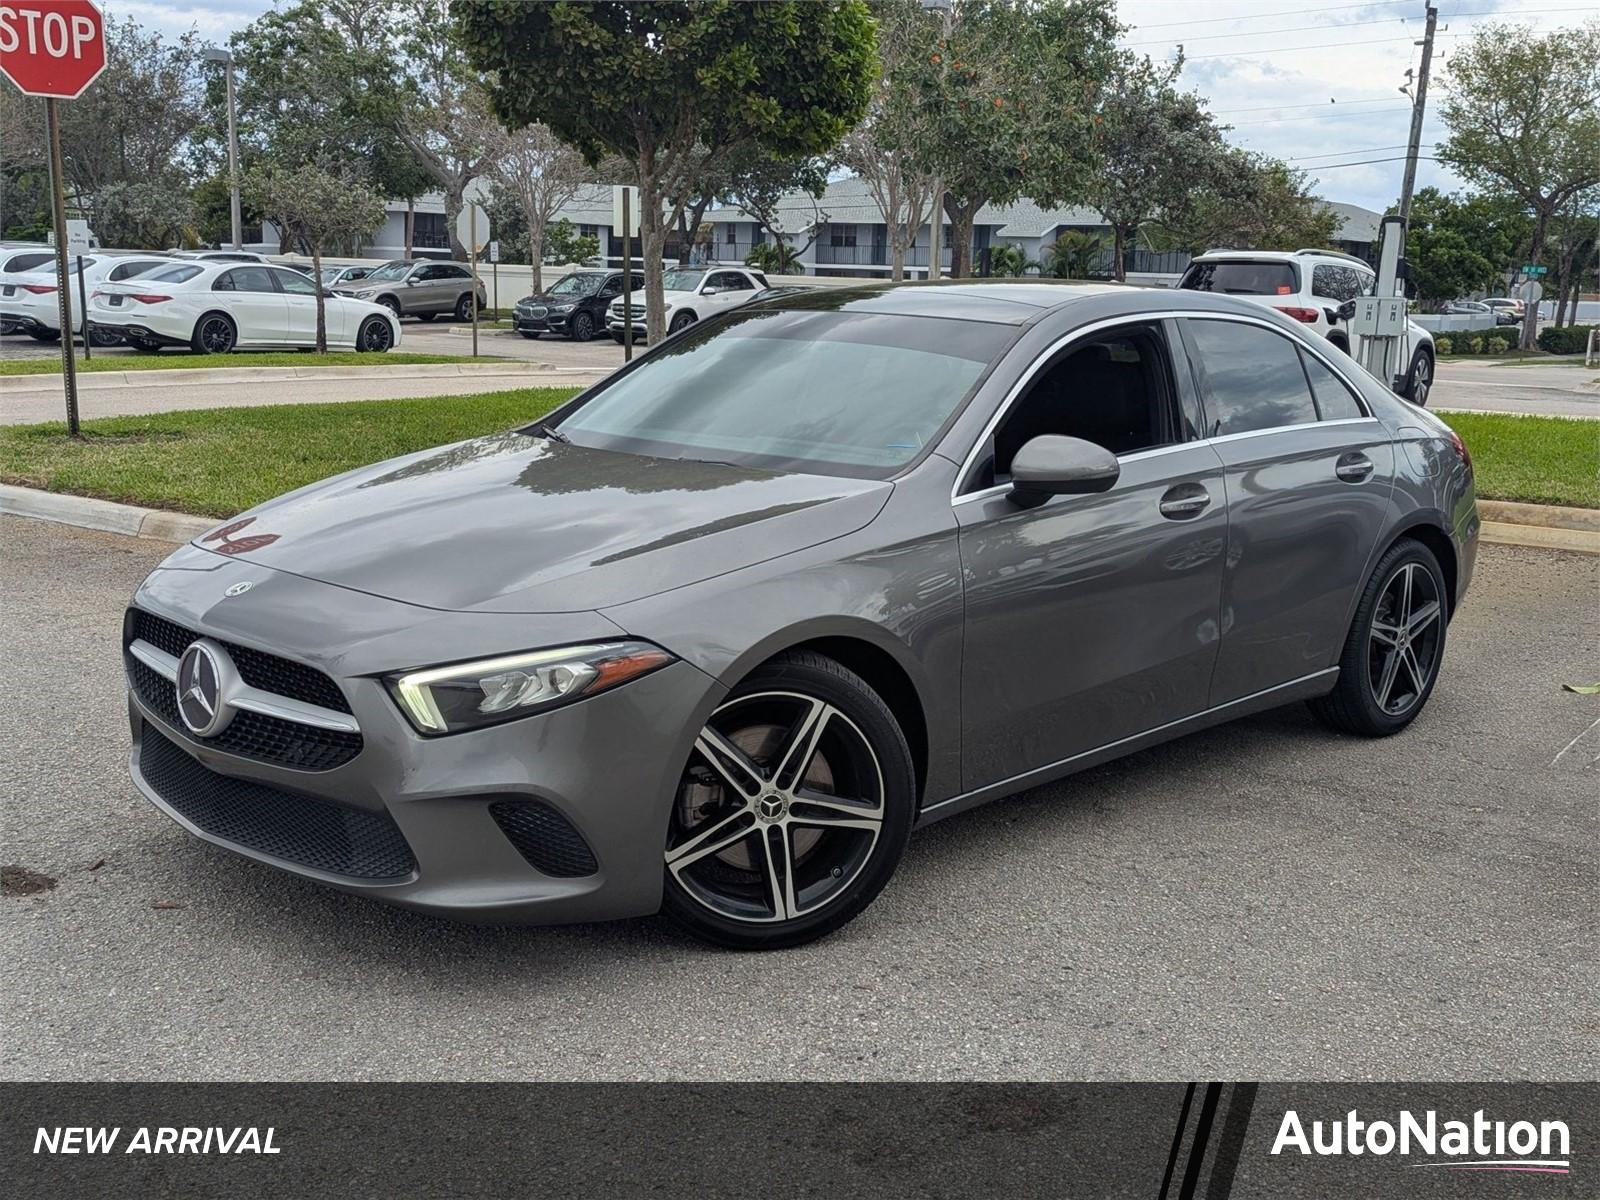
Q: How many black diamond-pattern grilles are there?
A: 3